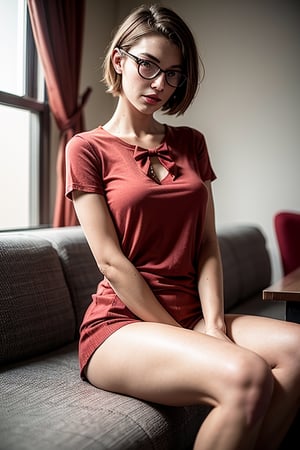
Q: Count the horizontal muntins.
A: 1